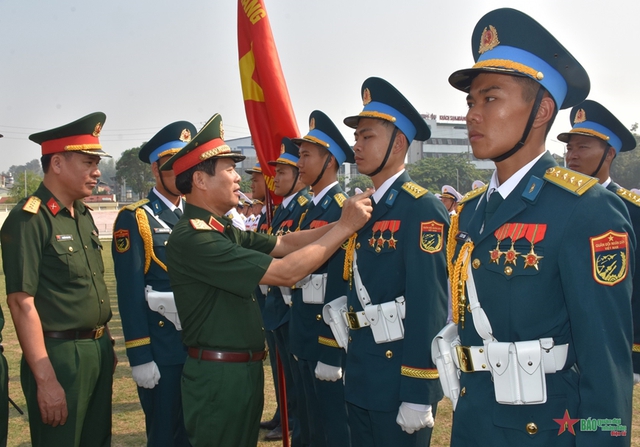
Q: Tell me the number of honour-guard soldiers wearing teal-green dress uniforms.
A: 7